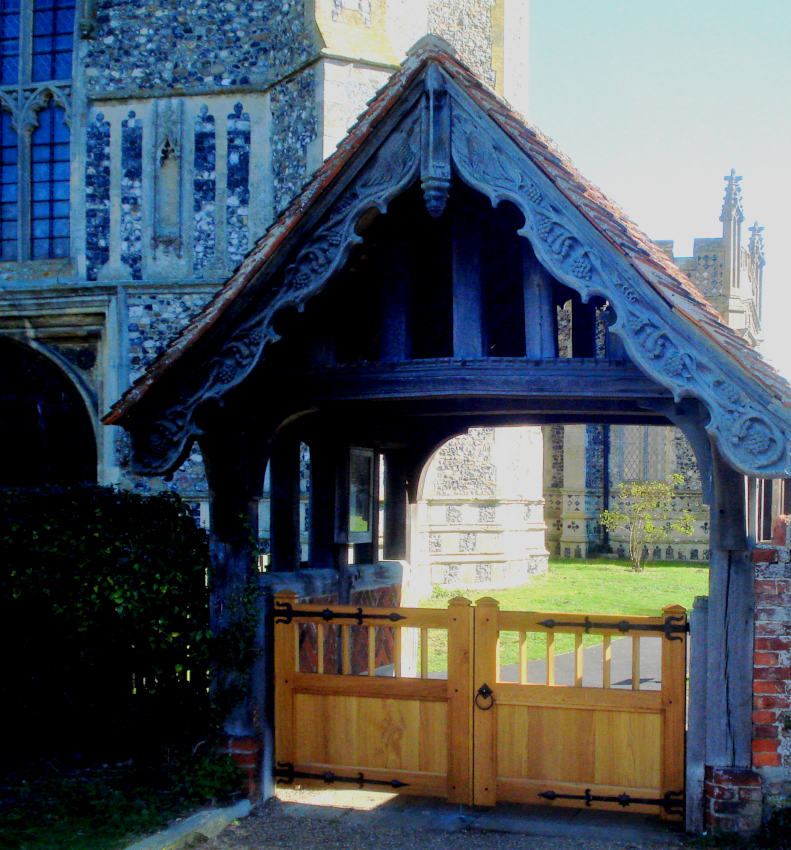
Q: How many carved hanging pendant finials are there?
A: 1